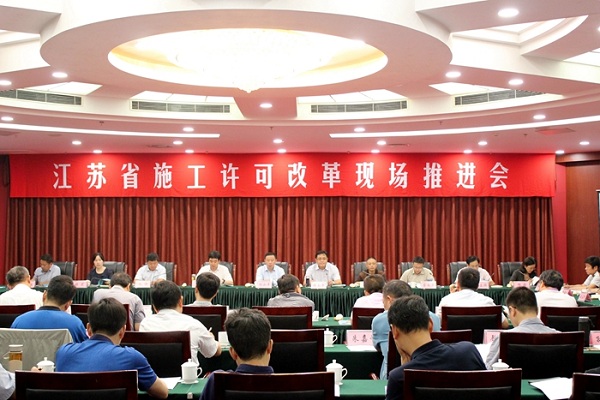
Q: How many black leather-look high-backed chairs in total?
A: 10